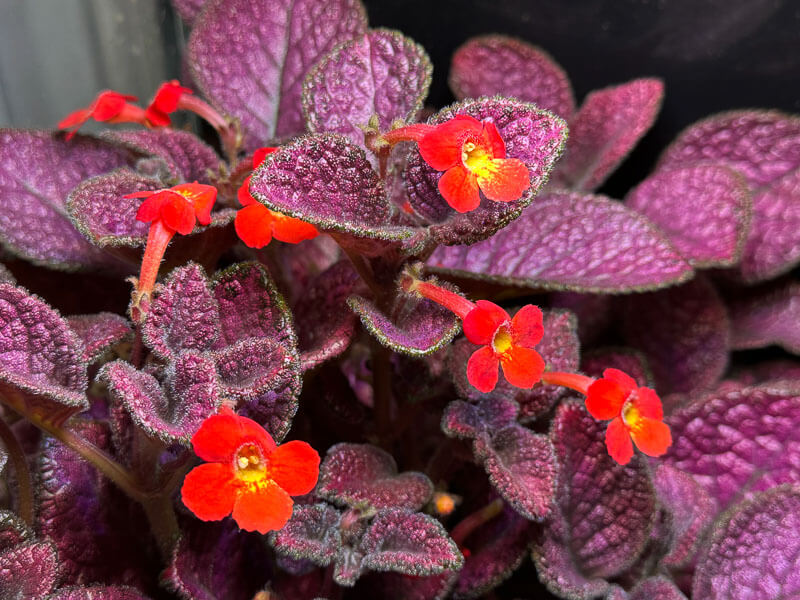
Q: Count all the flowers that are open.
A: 8